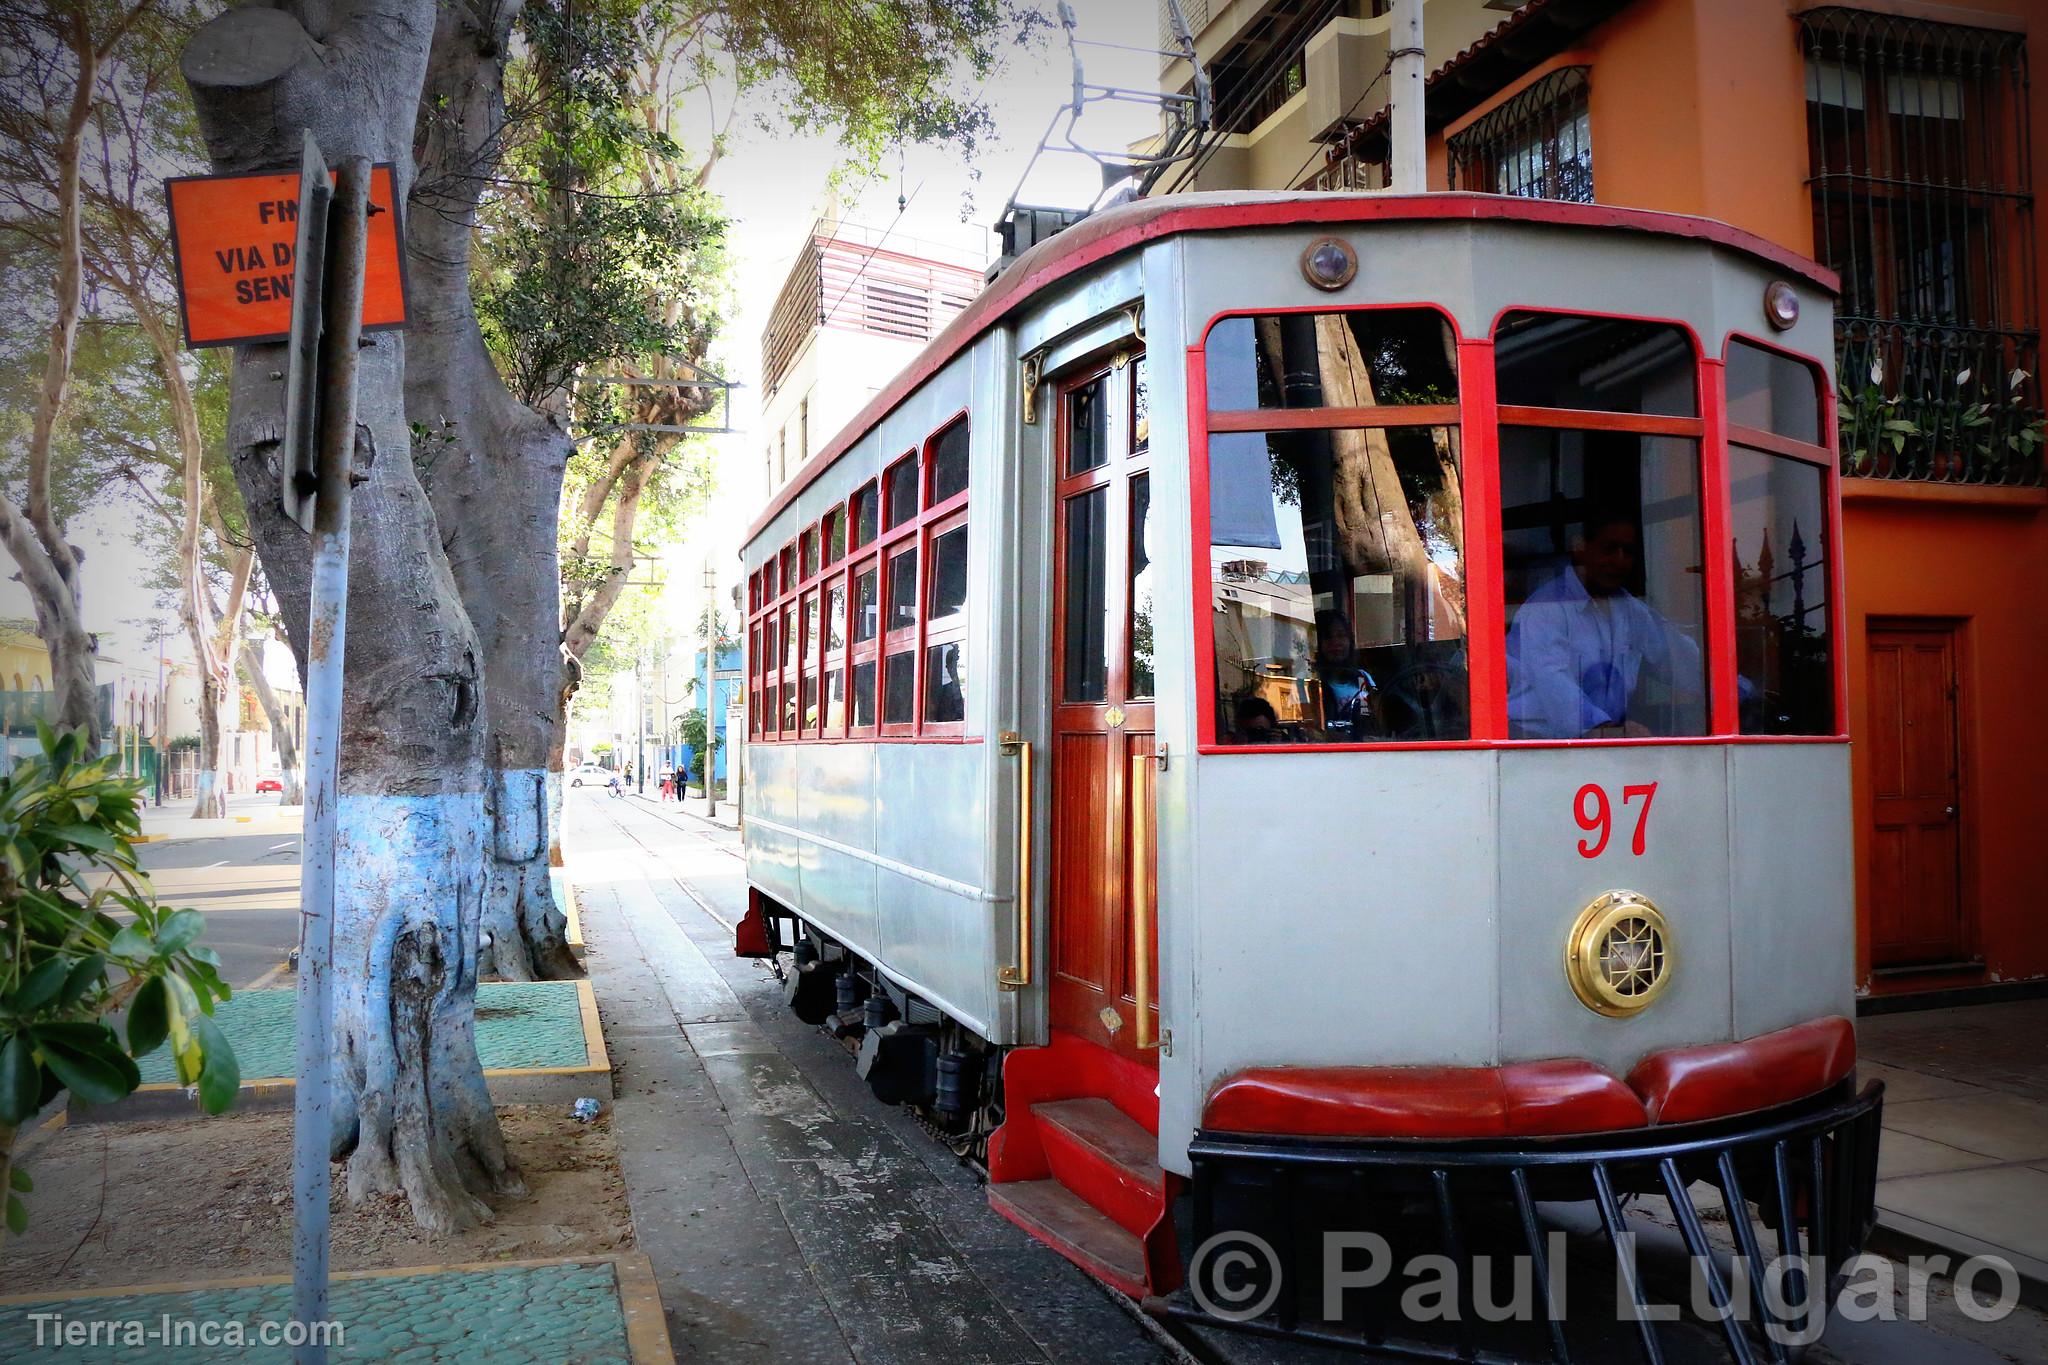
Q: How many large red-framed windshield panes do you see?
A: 3